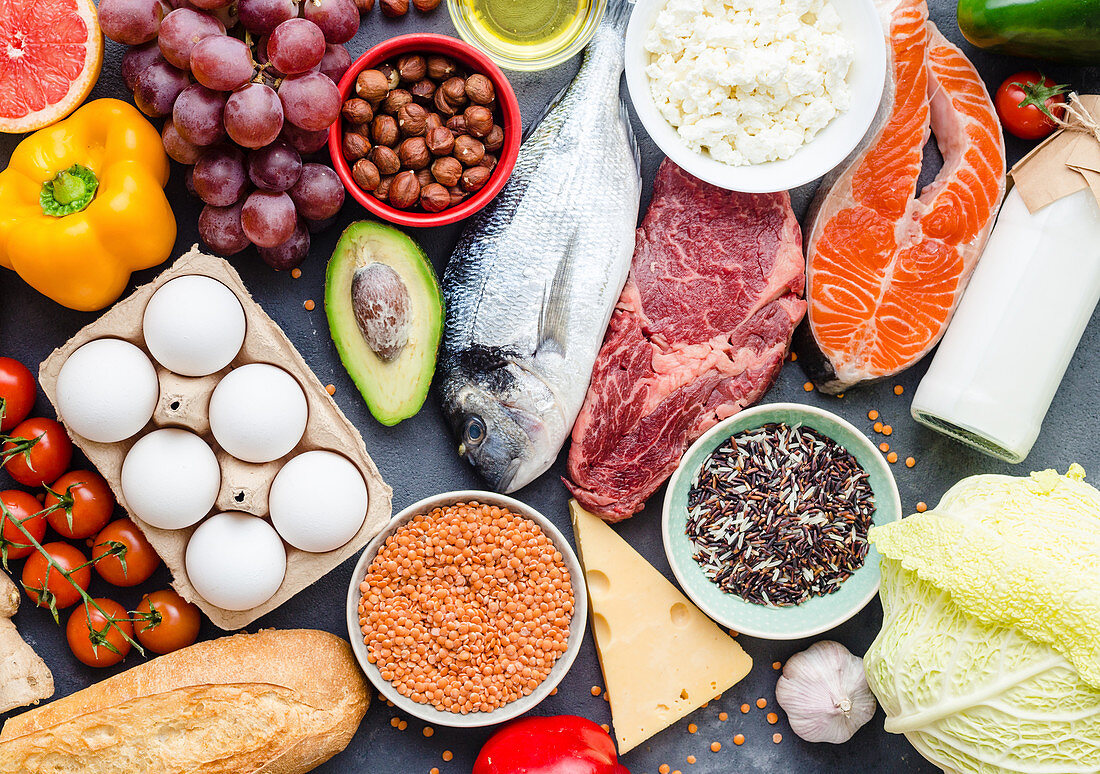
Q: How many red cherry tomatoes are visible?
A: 9